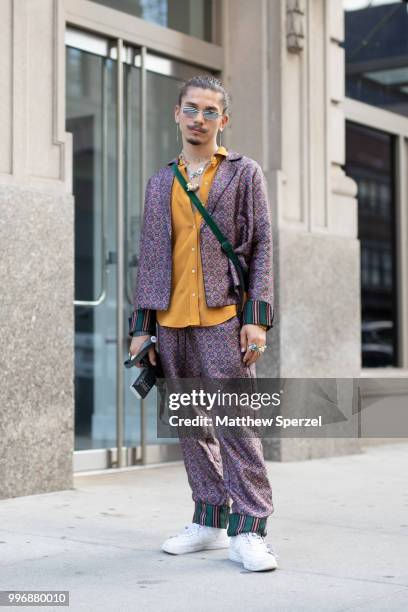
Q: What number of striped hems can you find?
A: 4